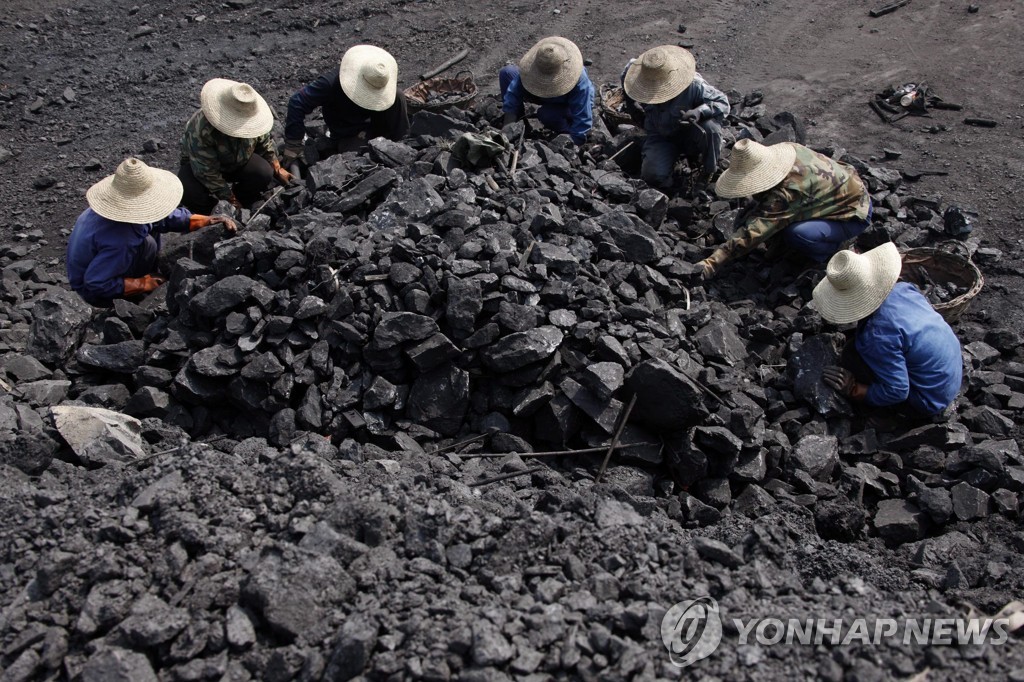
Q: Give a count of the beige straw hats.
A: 7